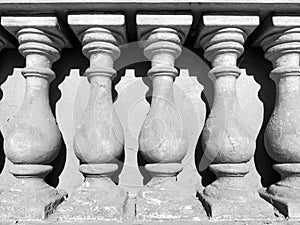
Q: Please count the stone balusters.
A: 5